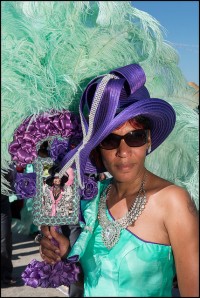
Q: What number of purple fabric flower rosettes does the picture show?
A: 3